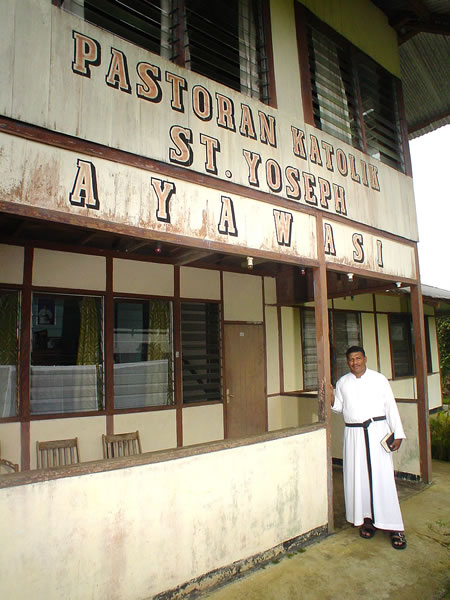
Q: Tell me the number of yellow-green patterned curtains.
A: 3